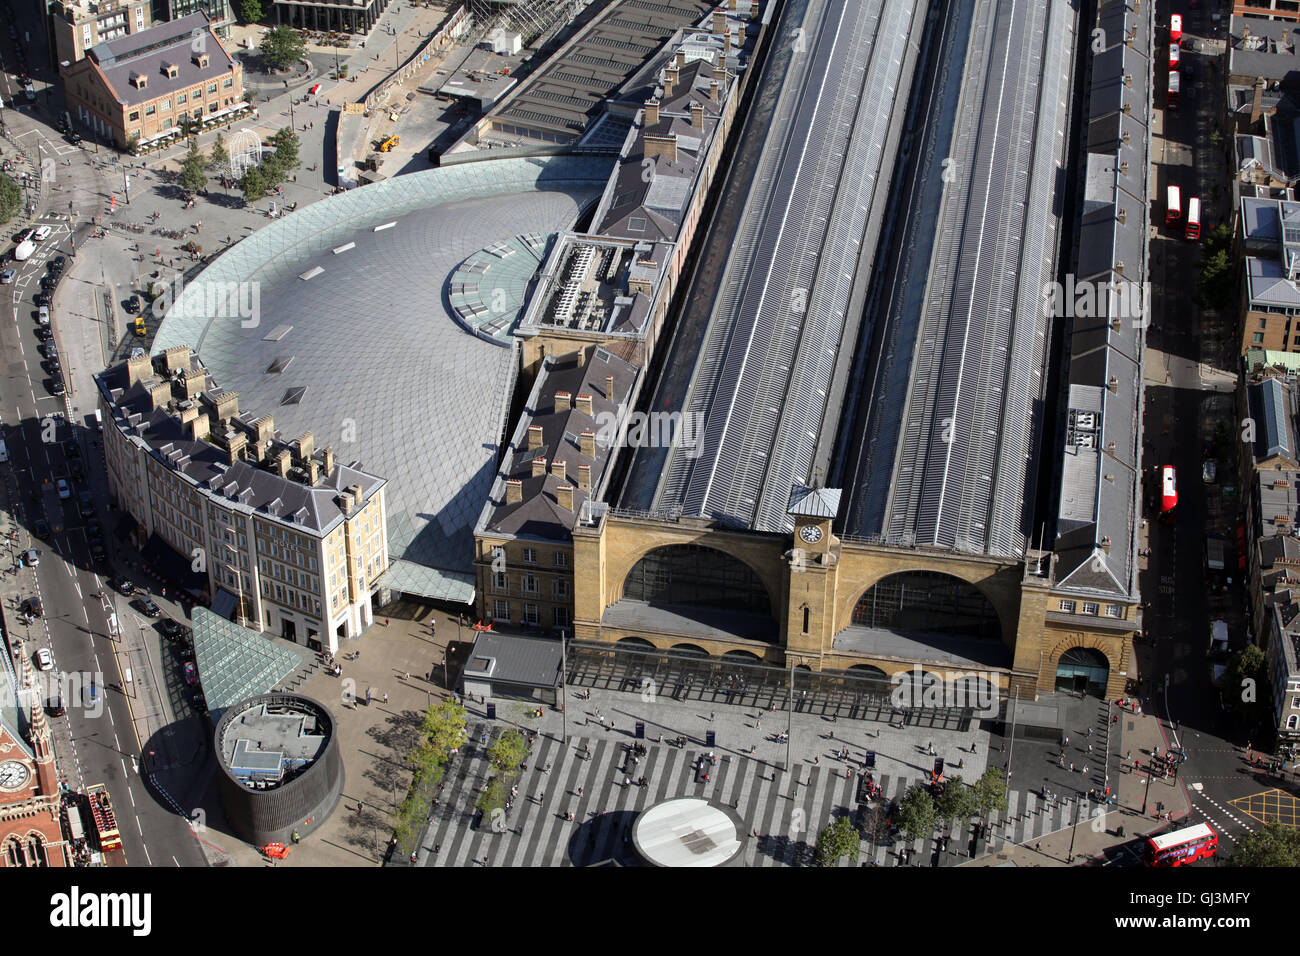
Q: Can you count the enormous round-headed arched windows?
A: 2